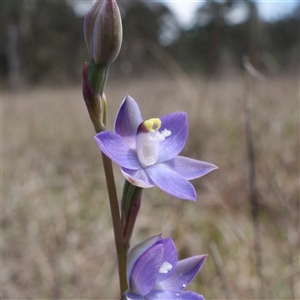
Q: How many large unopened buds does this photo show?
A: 1